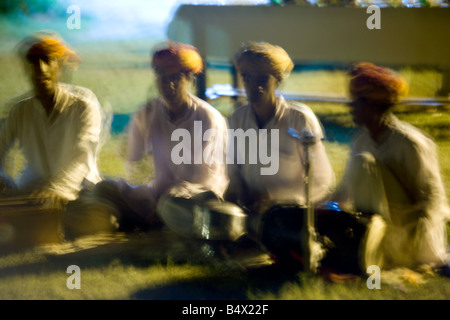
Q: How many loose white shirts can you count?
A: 4